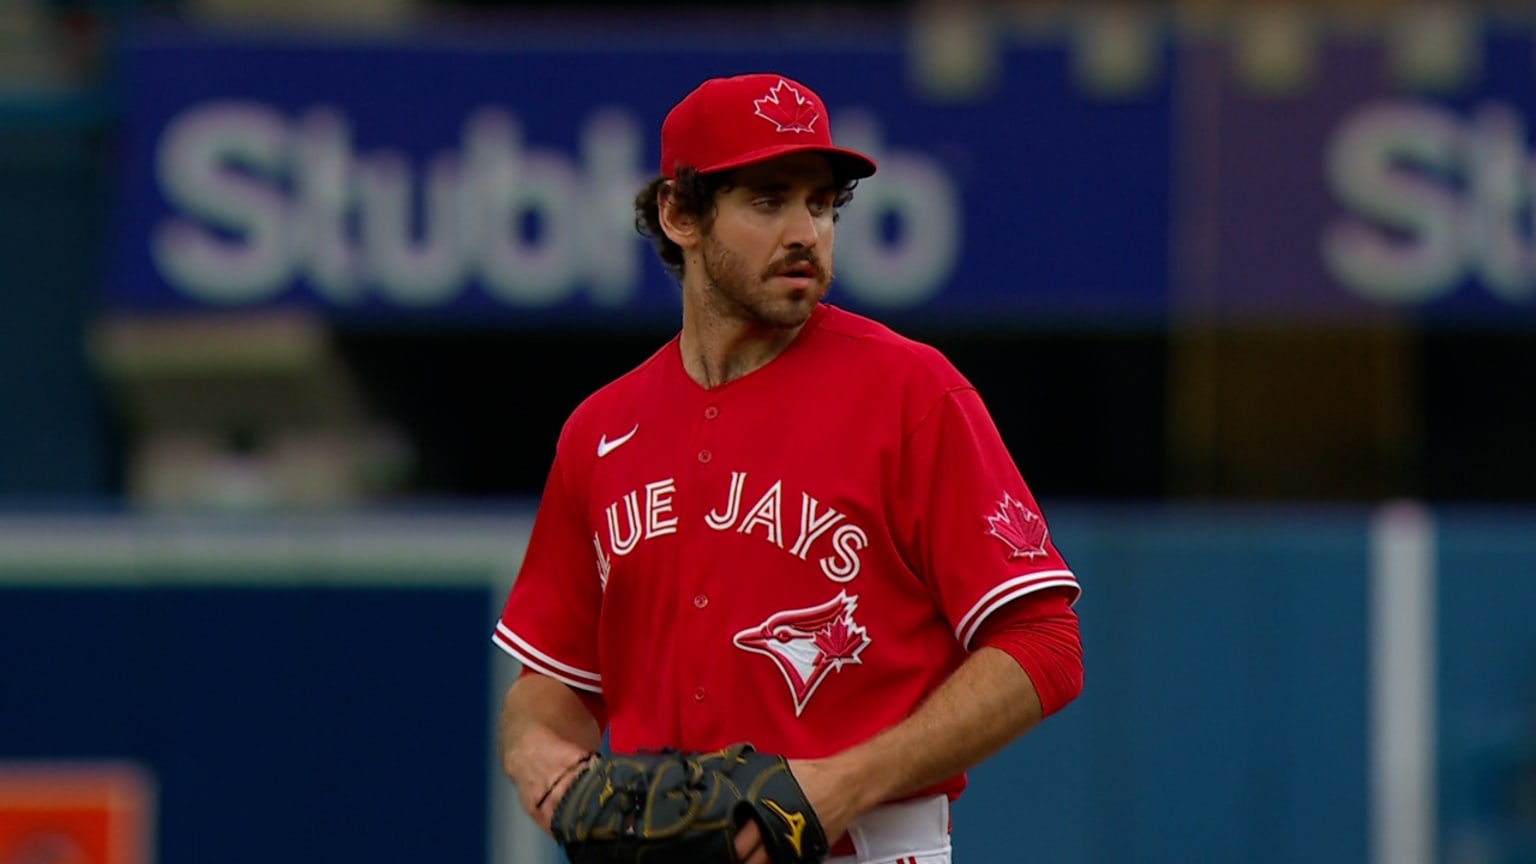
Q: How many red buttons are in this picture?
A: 4